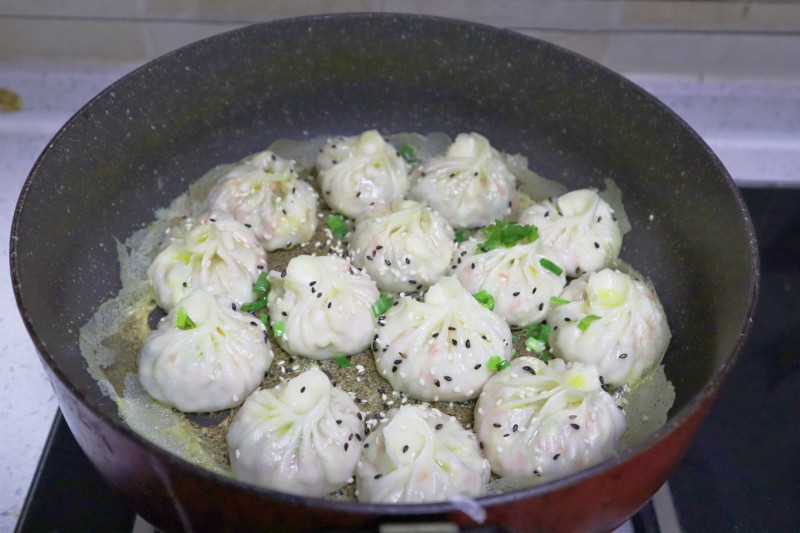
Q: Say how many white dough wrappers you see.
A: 14